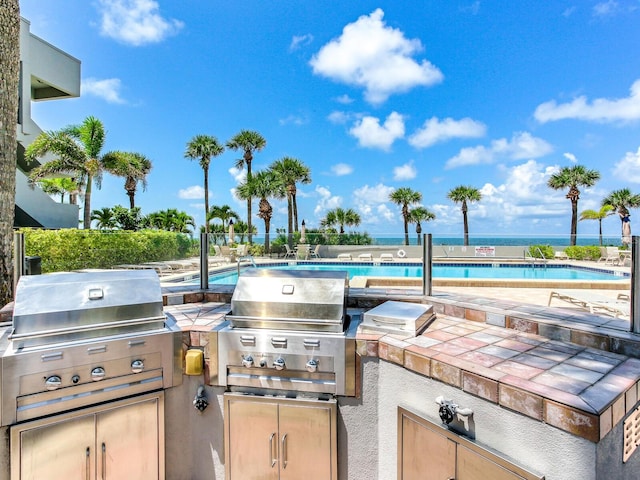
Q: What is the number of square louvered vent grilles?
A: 1